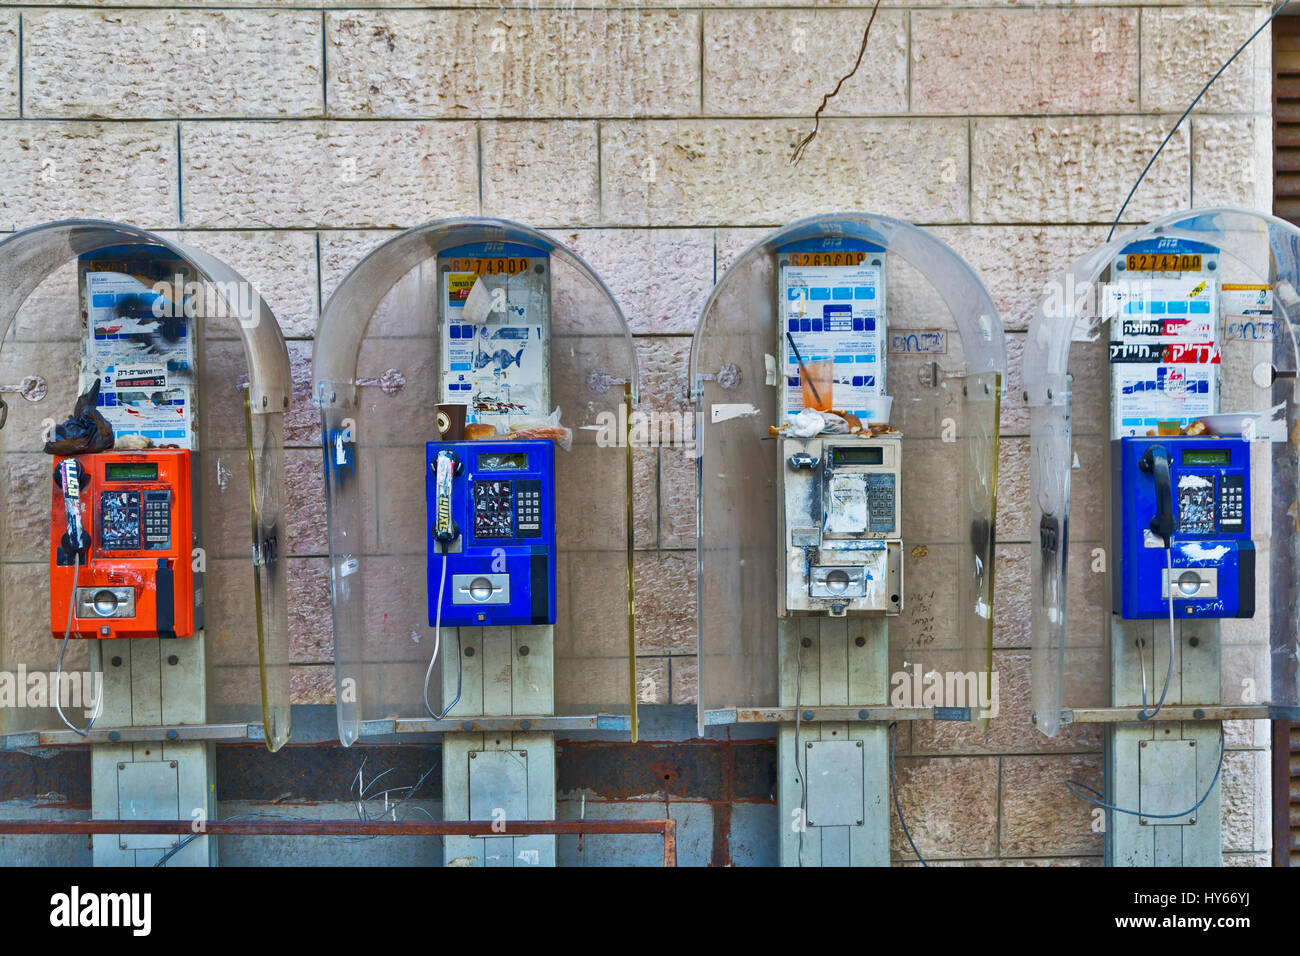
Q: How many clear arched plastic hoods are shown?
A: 4